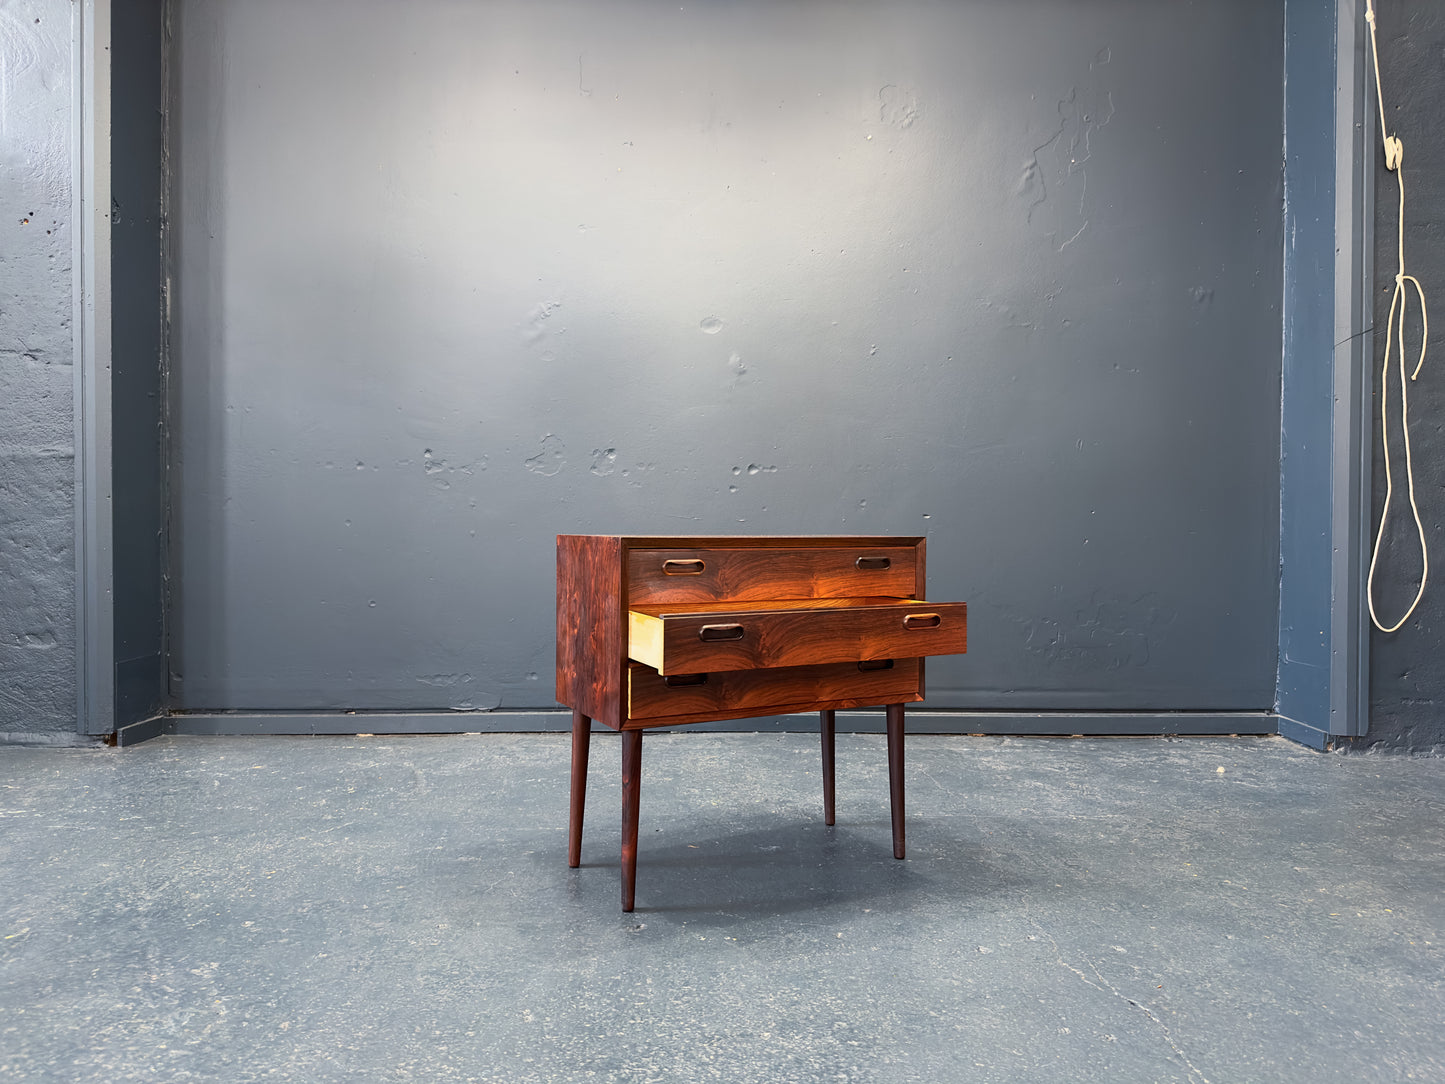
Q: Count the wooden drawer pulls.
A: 6